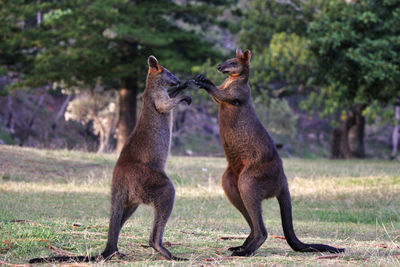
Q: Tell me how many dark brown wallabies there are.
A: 2